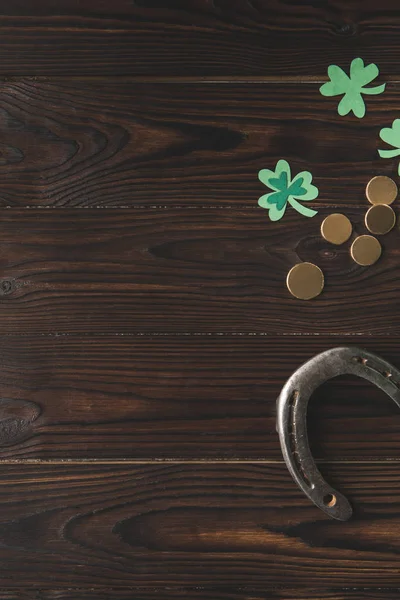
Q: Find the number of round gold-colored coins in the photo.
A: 5